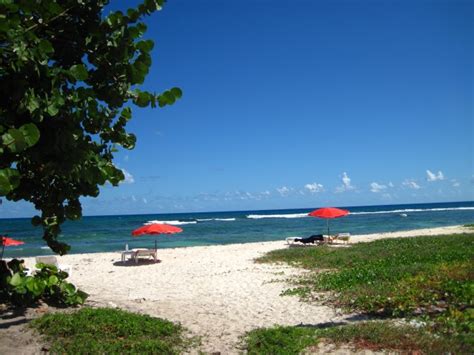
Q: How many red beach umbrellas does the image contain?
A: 3